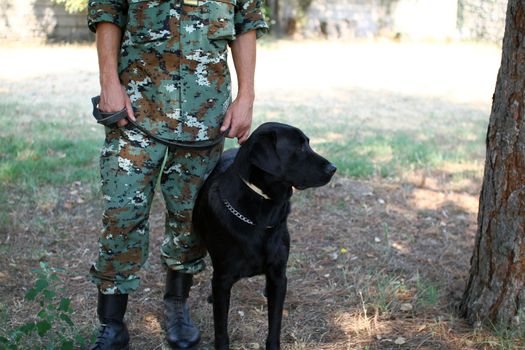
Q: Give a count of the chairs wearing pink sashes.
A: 0